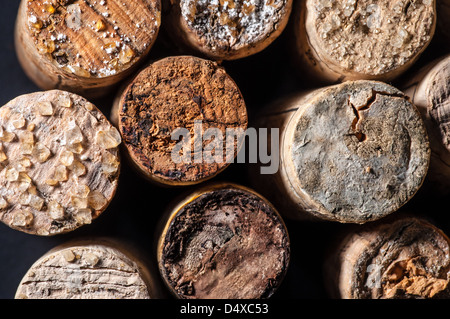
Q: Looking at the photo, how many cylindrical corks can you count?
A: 10